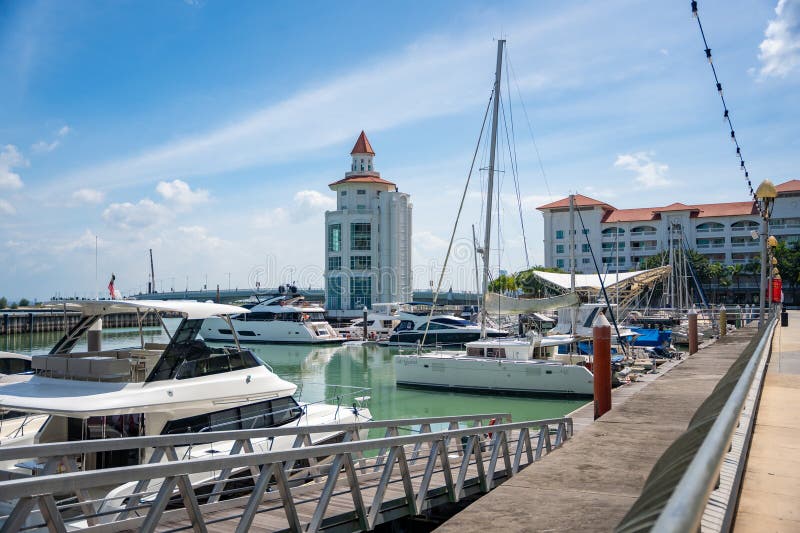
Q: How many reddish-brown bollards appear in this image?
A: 2